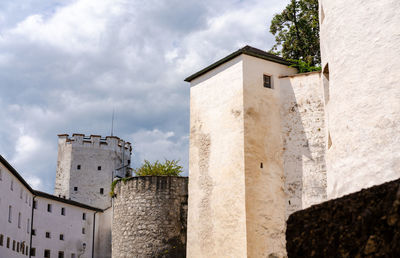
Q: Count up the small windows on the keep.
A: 4